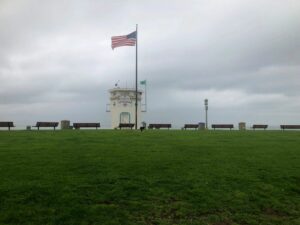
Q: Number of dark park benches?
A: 9